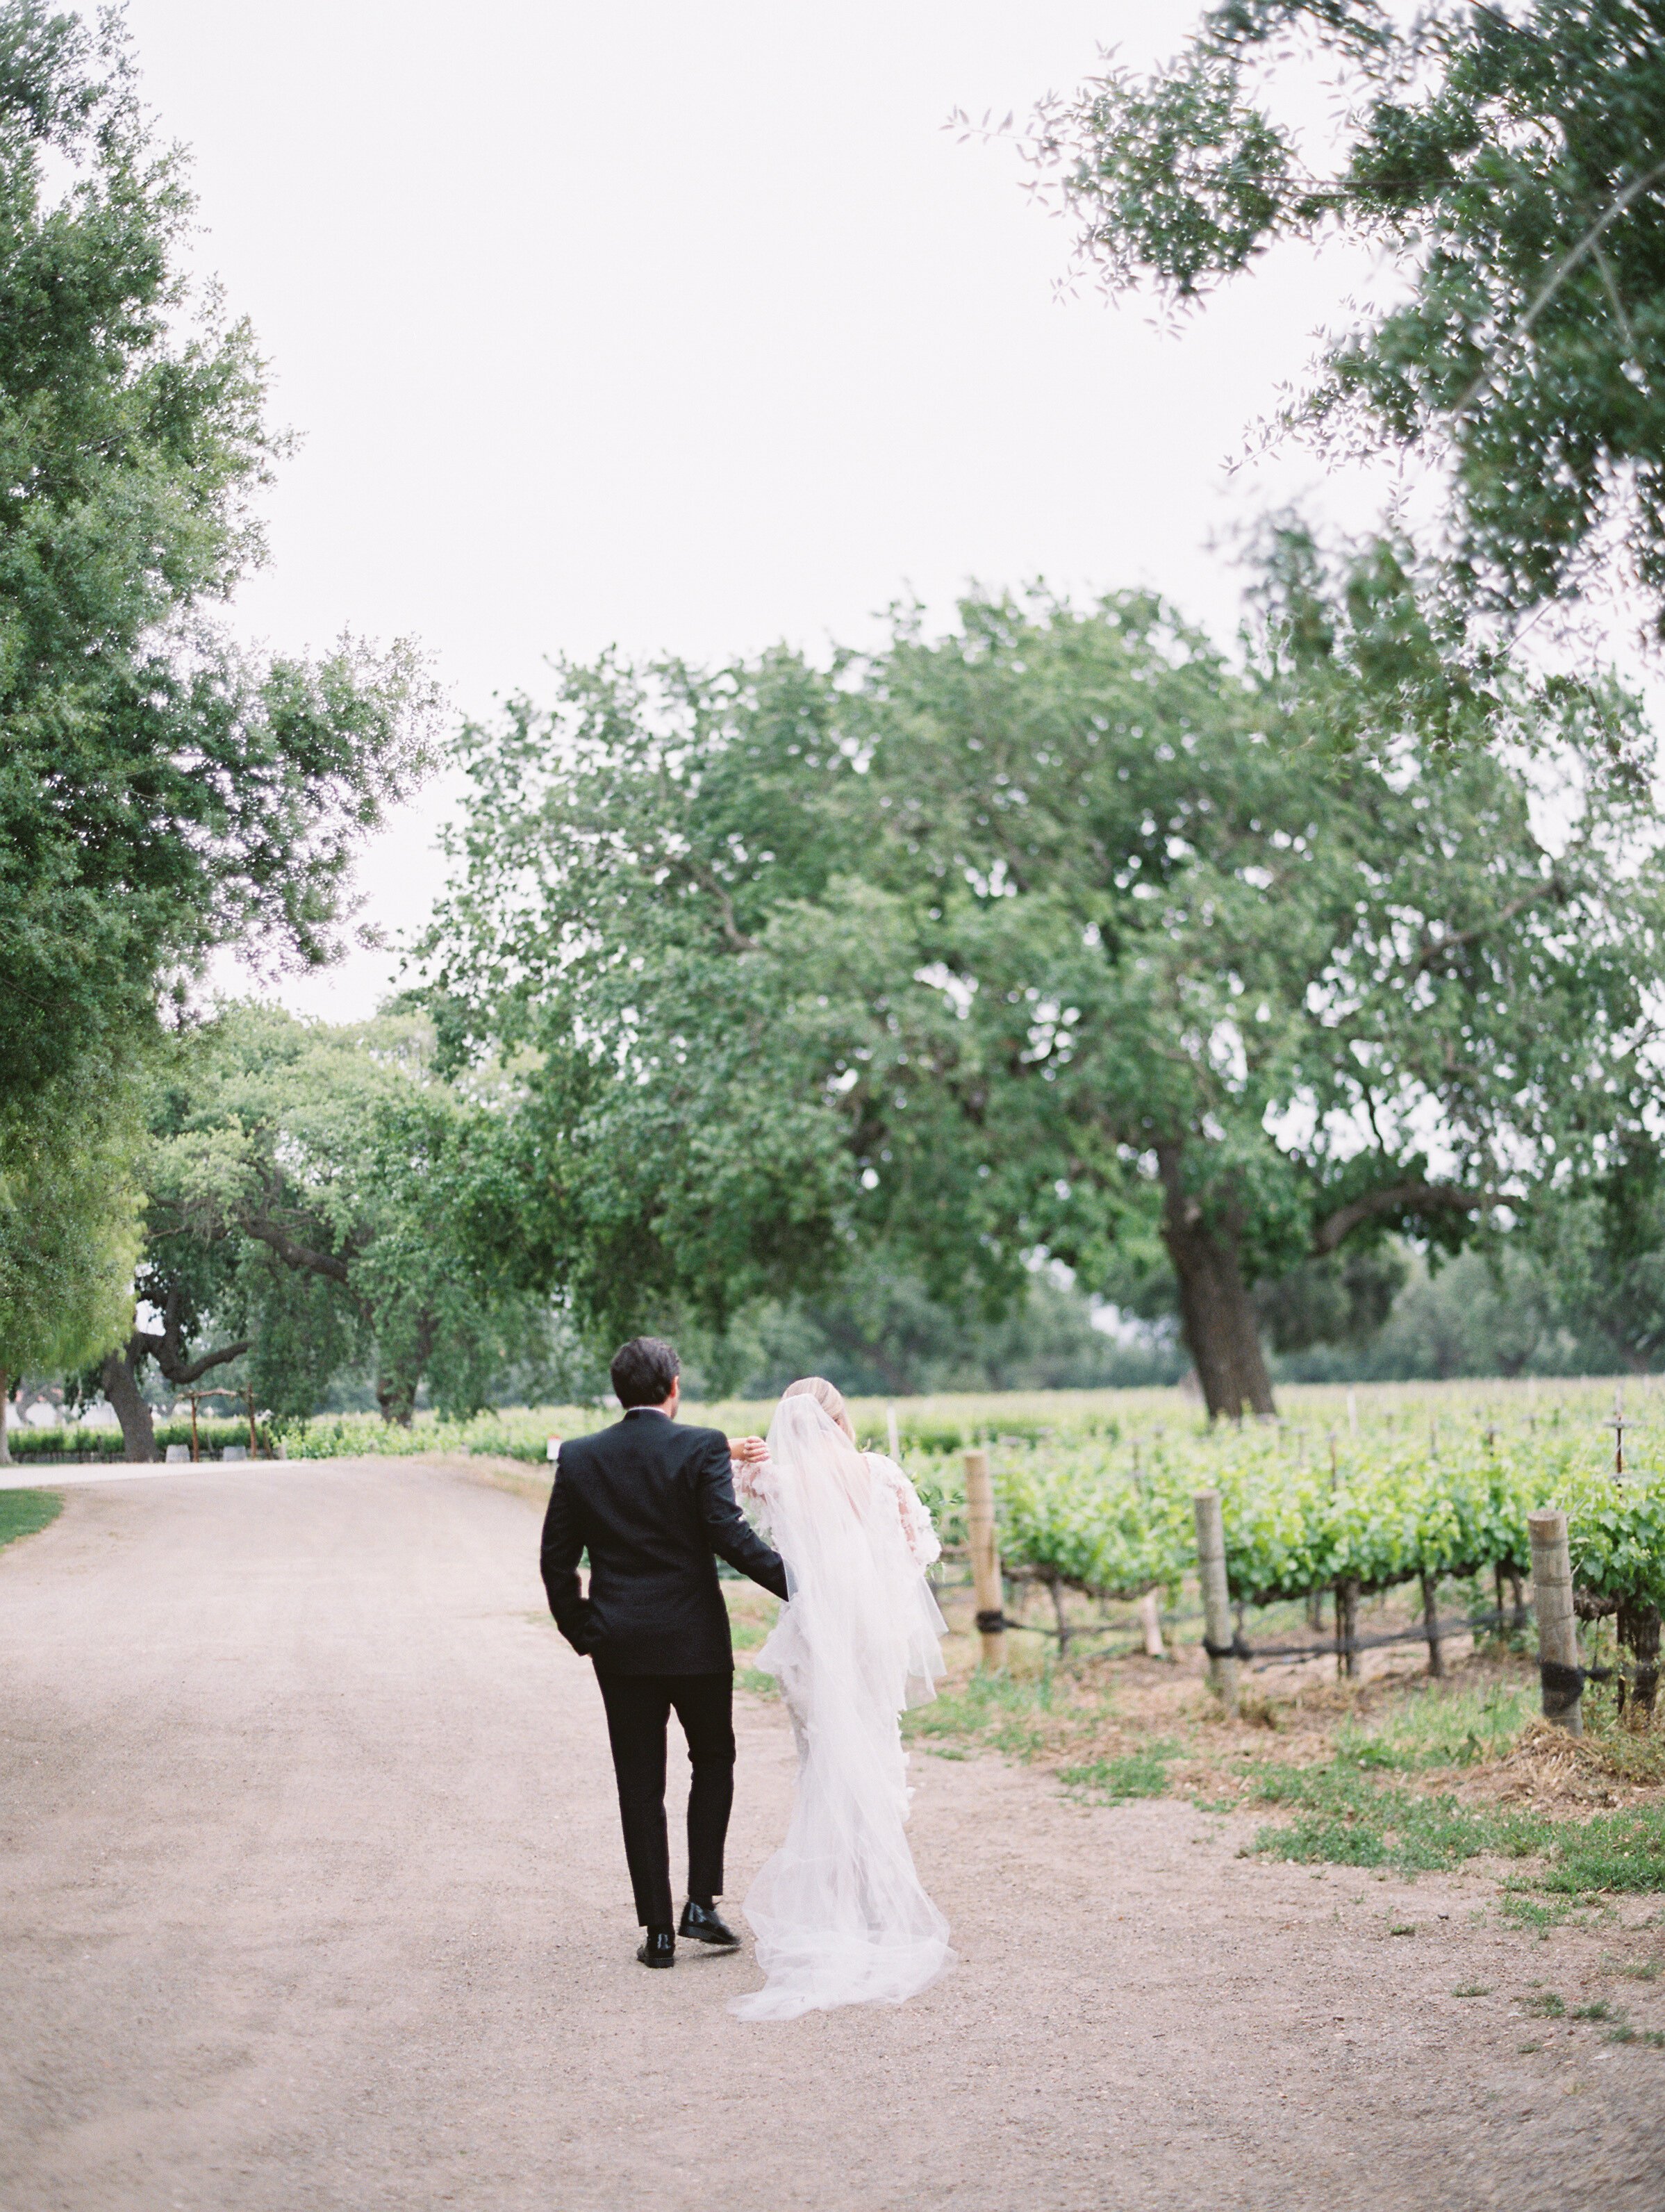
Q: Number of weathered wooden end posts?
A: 3